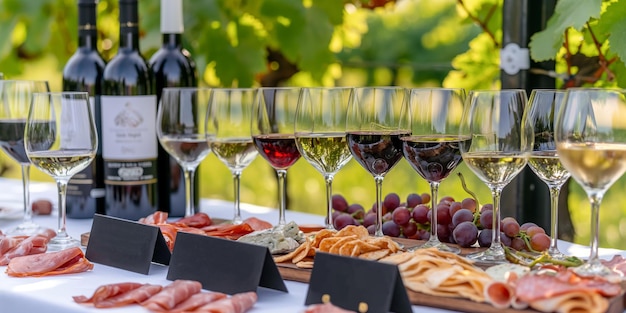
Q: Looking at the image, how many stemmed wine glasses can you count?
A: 11